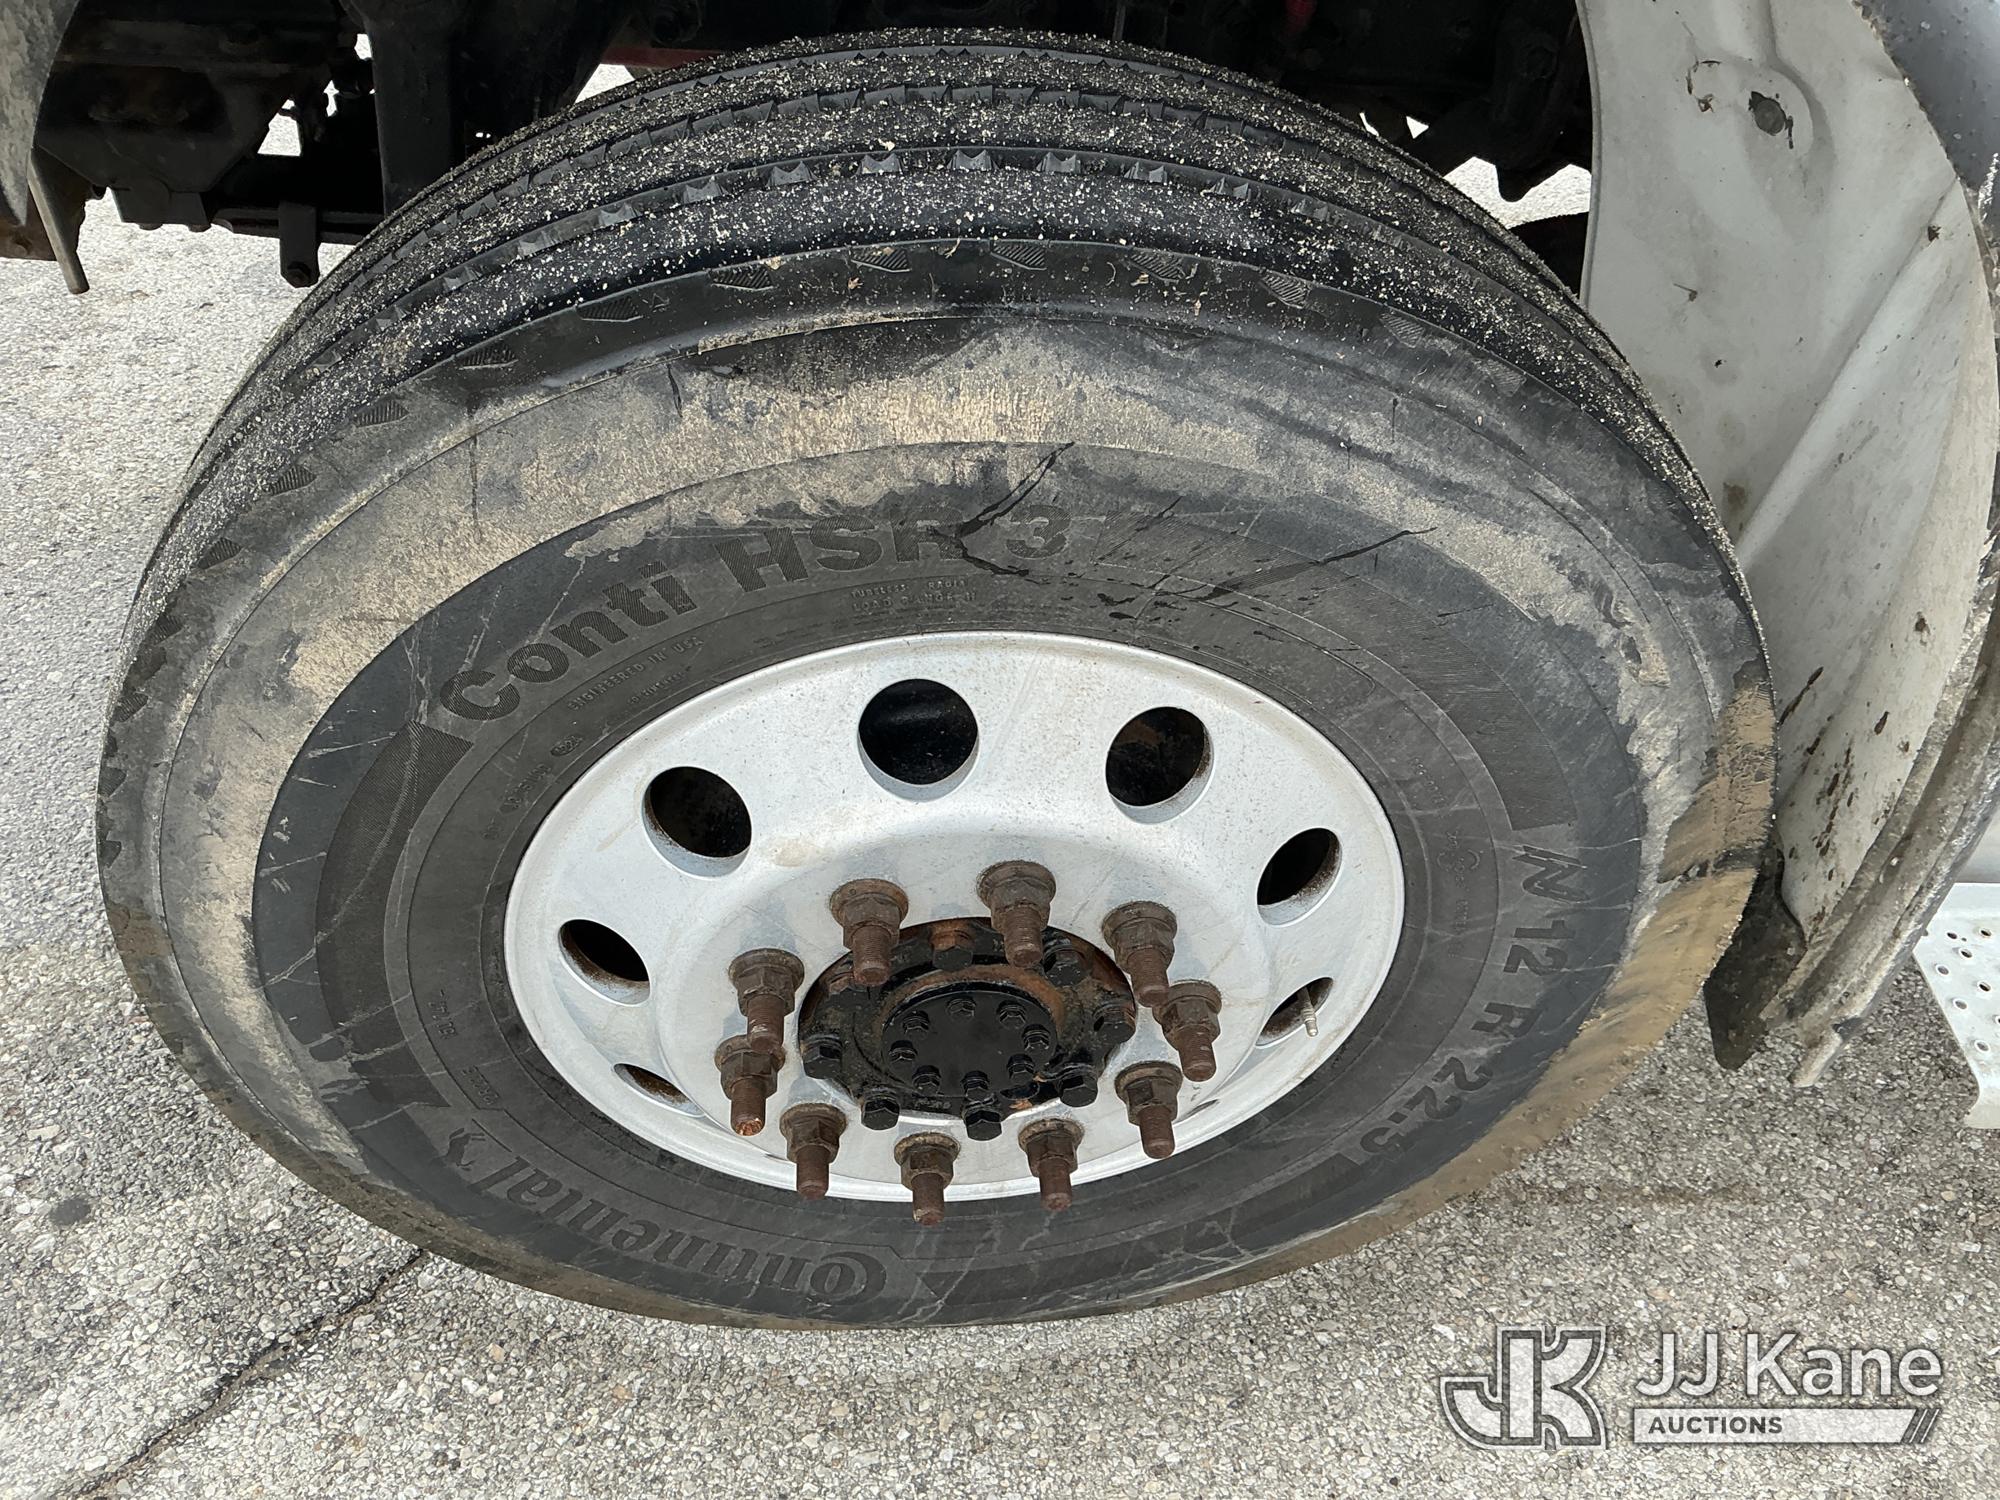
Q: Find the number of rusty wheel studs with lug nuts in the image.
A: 10